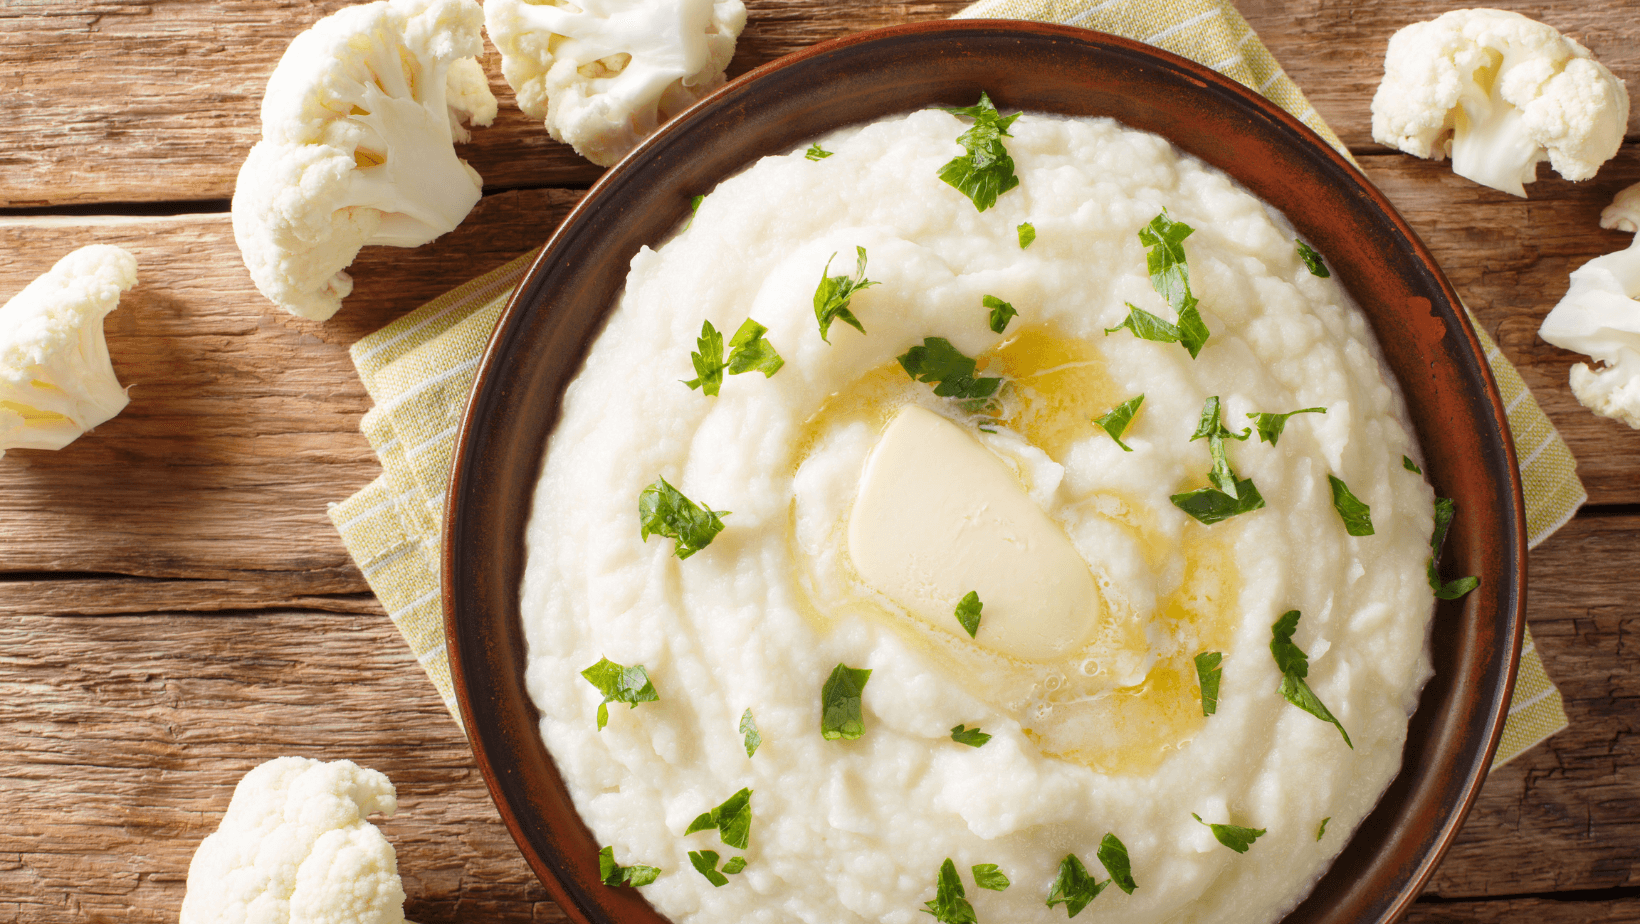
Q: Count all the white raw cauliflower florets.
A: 6